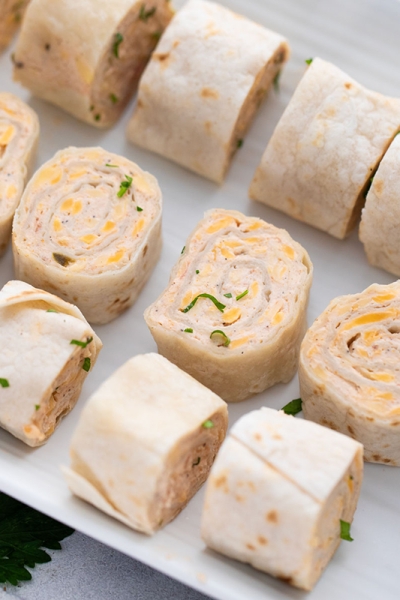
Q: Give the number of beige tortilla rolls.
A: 12